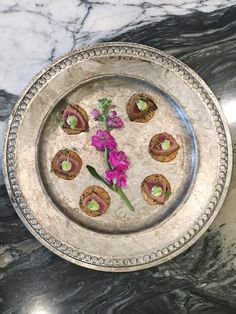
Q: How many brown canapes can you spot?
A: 6